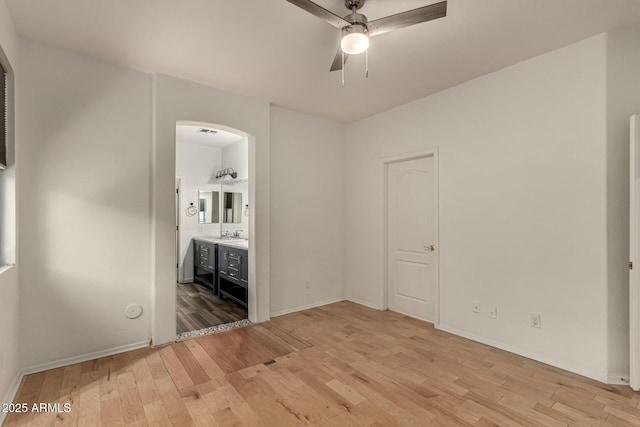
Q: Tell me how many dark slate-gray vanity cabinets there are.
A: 2